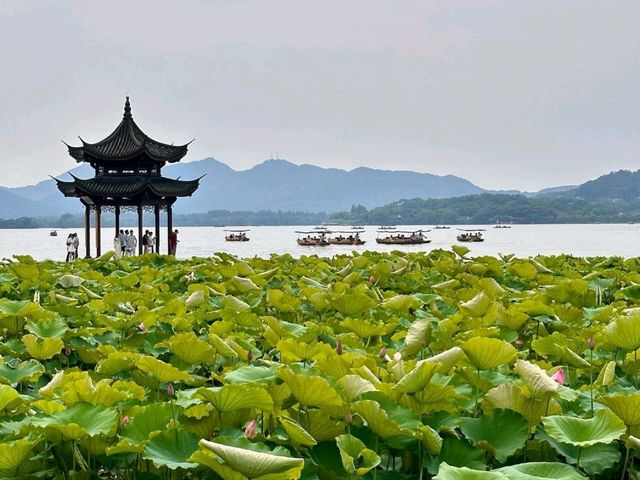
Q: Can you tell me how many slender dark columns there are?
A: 6